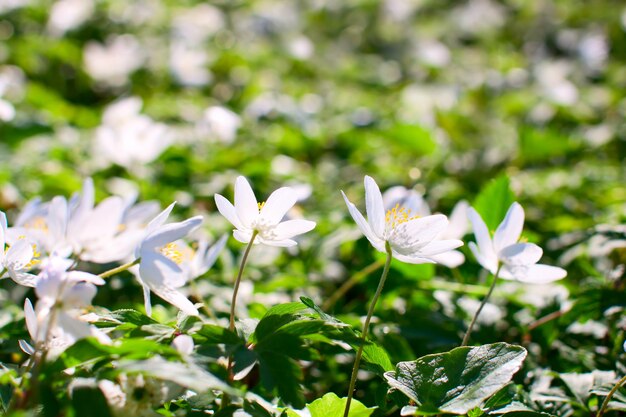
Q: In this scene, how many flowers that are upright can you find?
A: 3